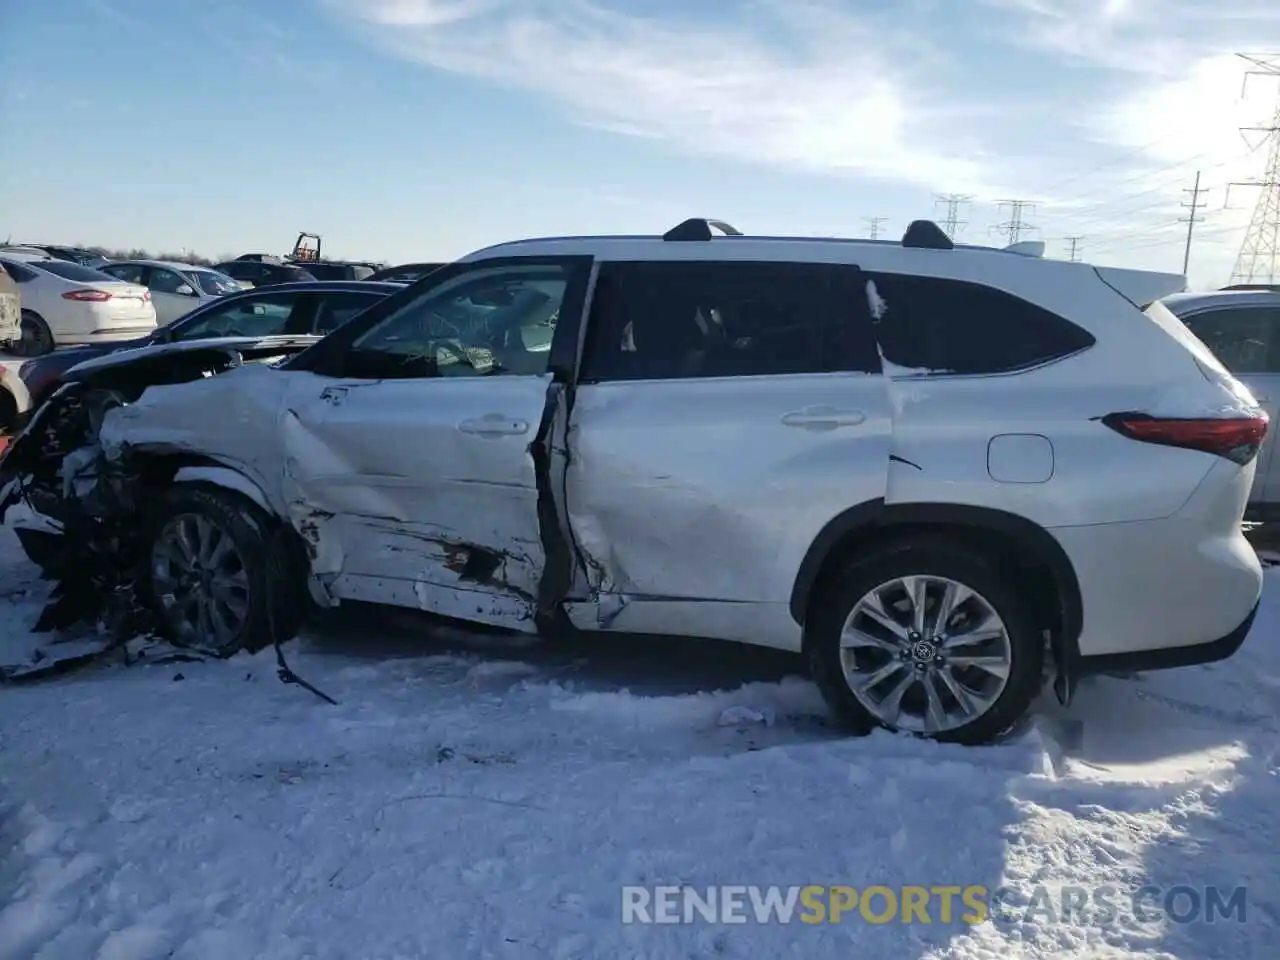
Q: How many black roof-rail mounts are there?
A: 2